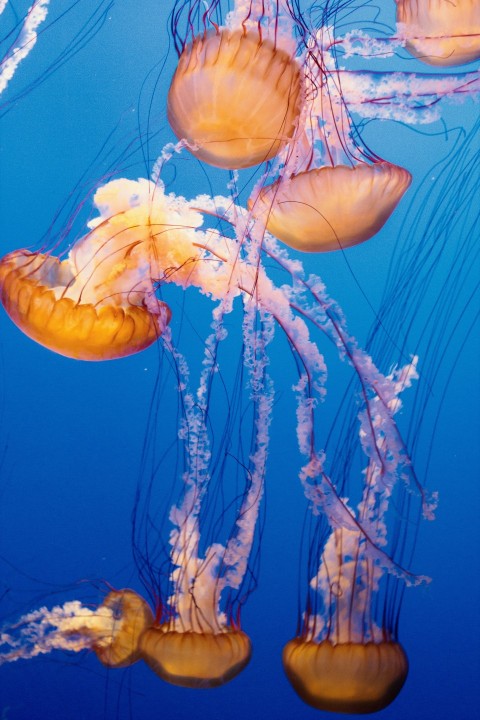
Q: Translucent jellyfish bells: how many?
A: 7